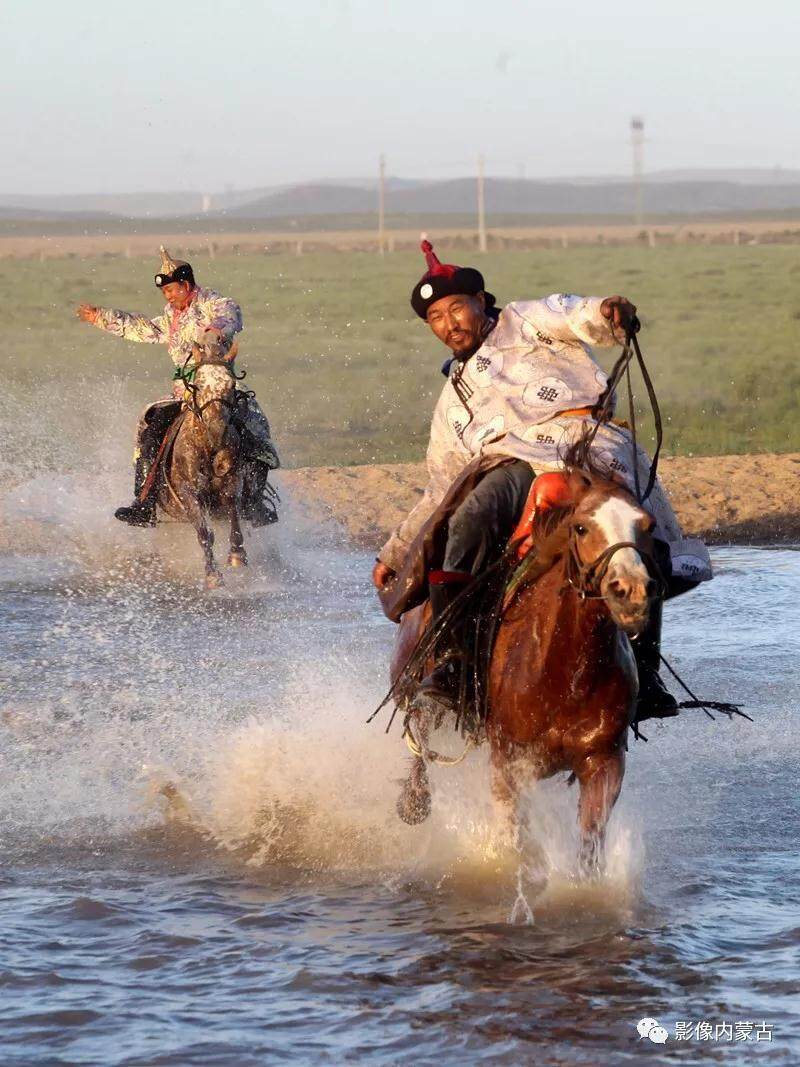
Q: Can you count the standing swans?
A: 0